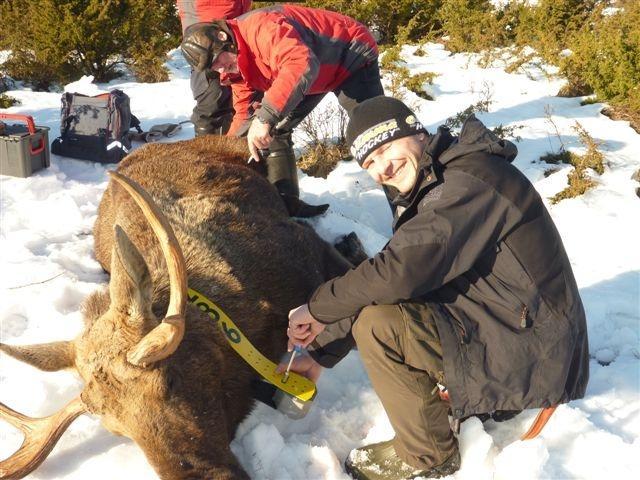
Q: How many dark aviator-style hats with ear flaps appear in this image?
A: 1